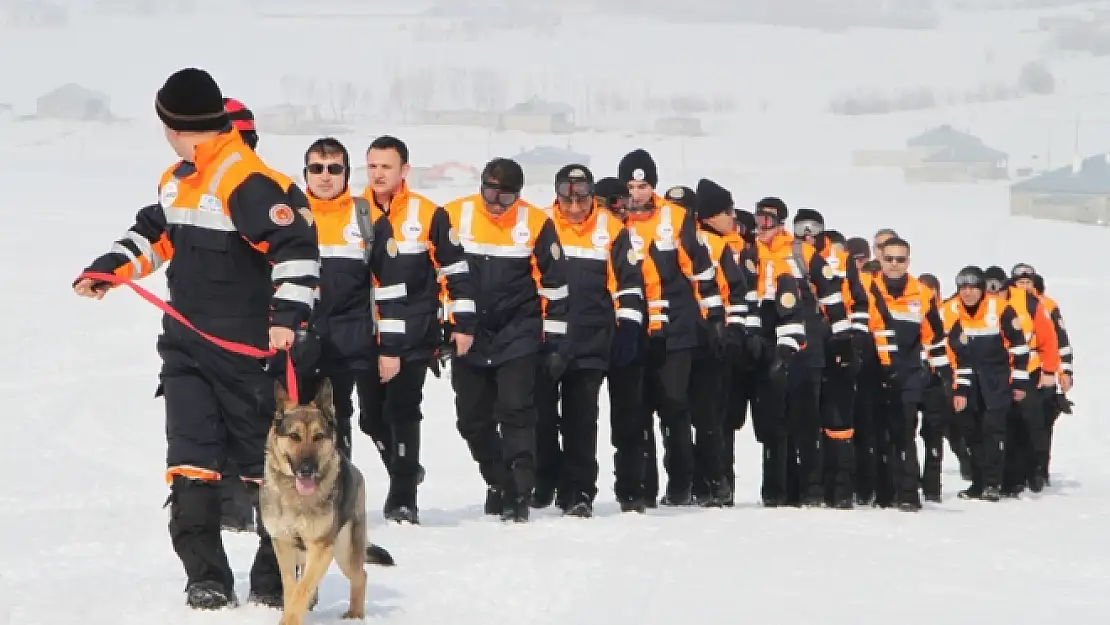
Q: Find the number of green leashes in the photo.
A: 0